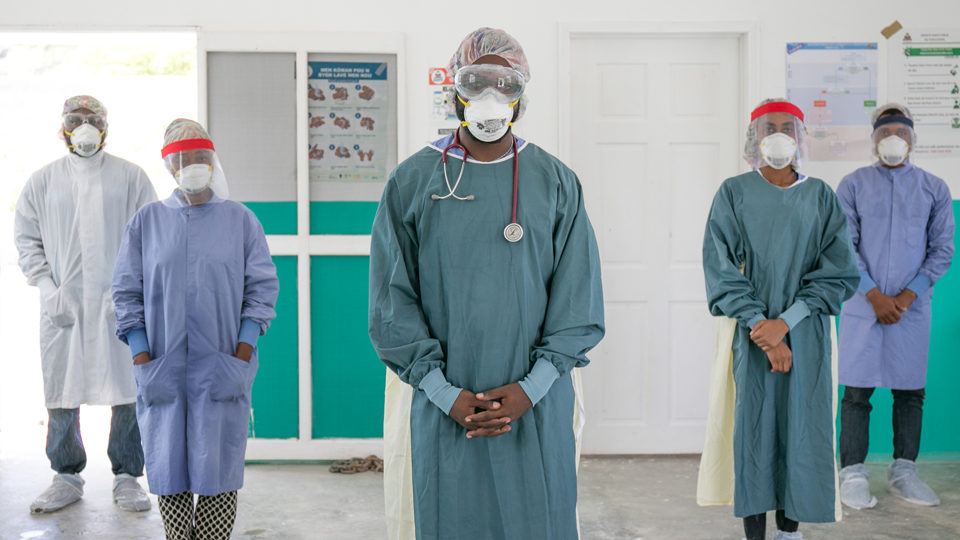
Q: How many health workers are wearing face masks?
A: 5